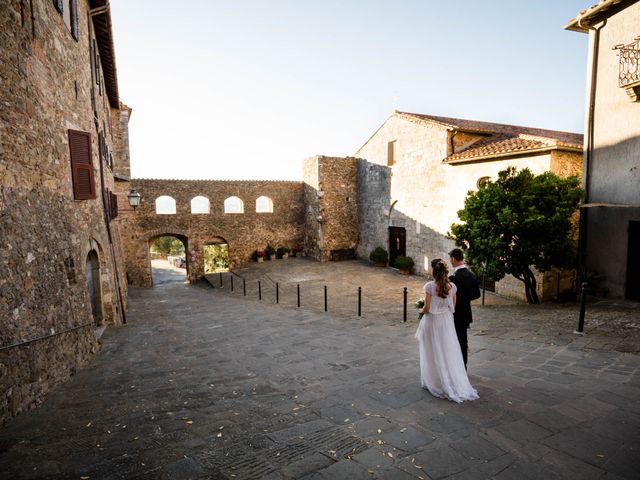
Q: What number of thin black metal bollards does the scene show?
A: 10